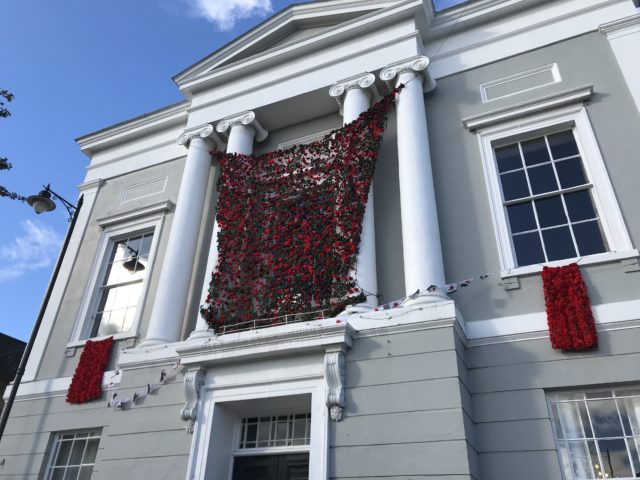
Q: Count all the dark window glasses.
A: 12